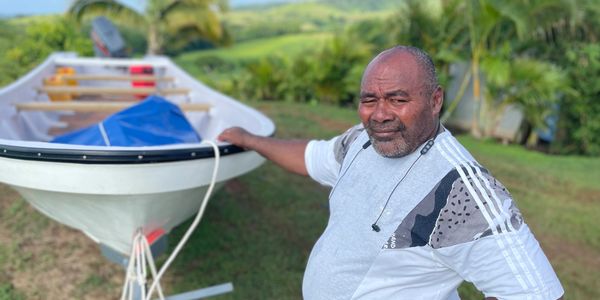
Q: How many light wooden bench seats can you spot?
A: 3